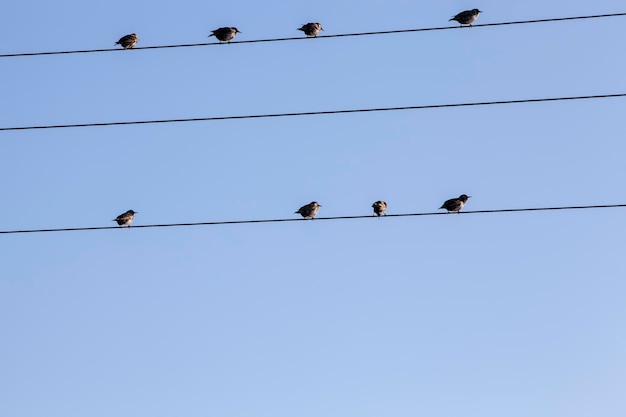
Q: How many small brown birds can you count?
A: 8